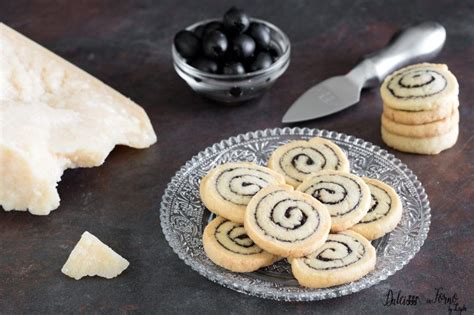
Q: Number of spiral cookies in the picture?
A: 11